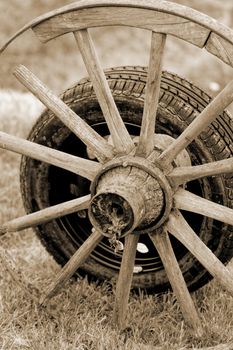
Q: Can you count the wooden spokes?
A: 12